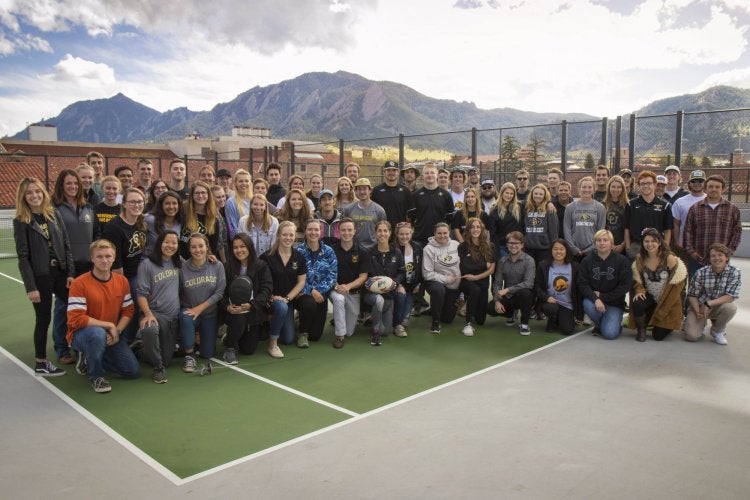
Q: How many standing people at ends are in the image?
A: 2